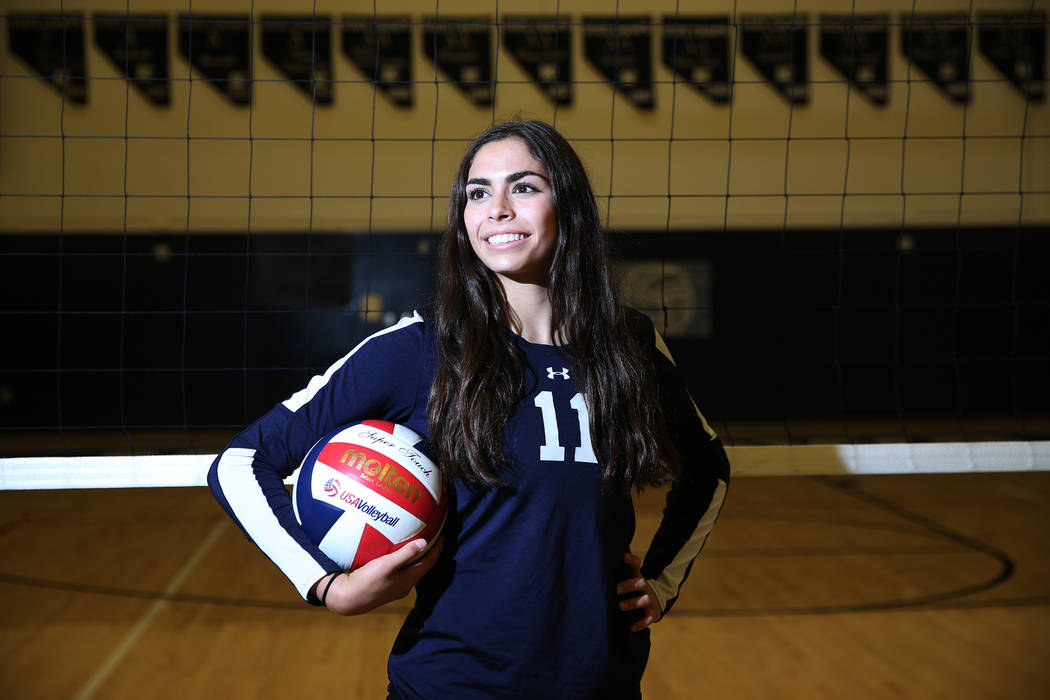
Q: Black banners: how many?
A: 13